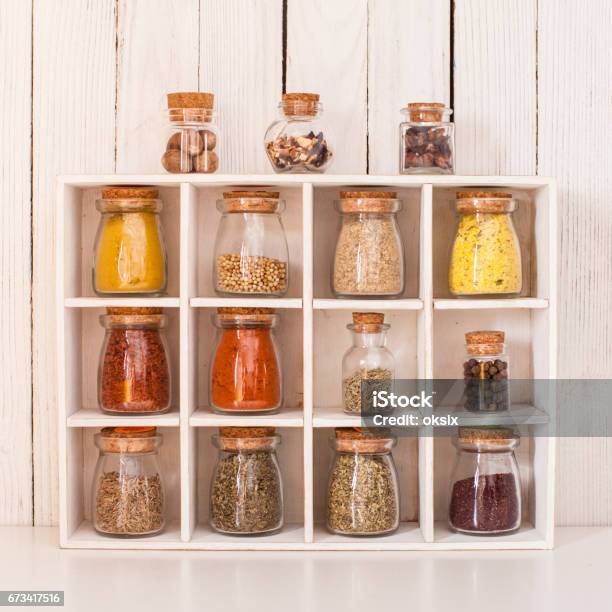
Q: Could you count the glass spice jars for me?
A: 15